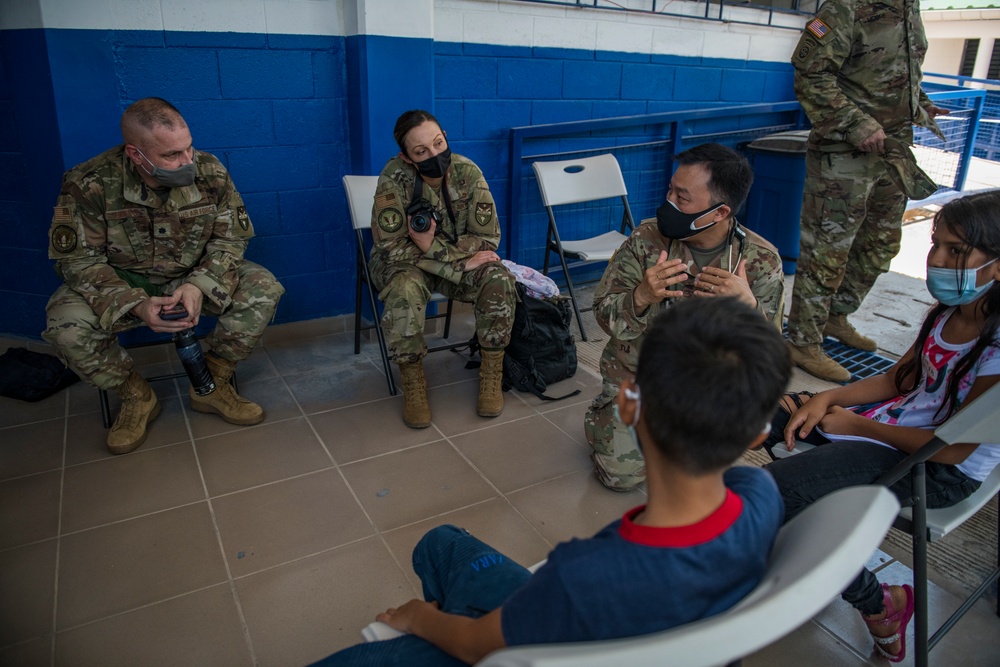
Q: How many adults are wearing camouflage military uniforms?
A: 4